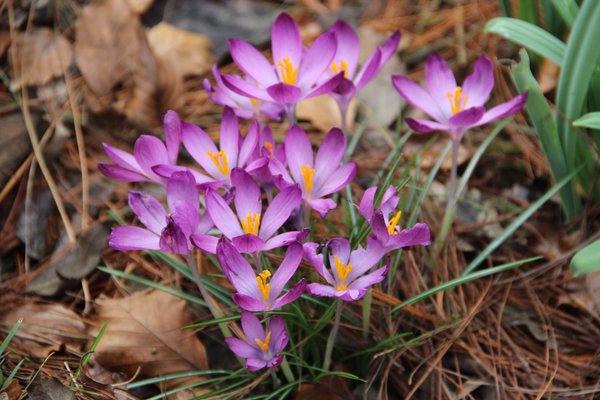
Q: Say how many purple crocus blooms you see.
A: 14